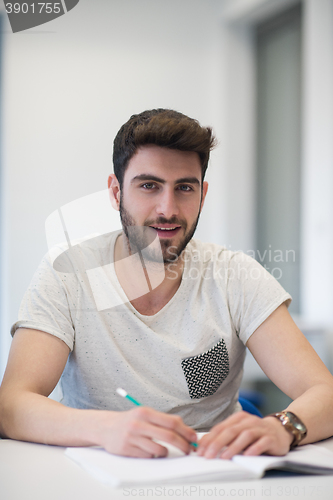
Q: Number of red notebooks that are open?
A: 0